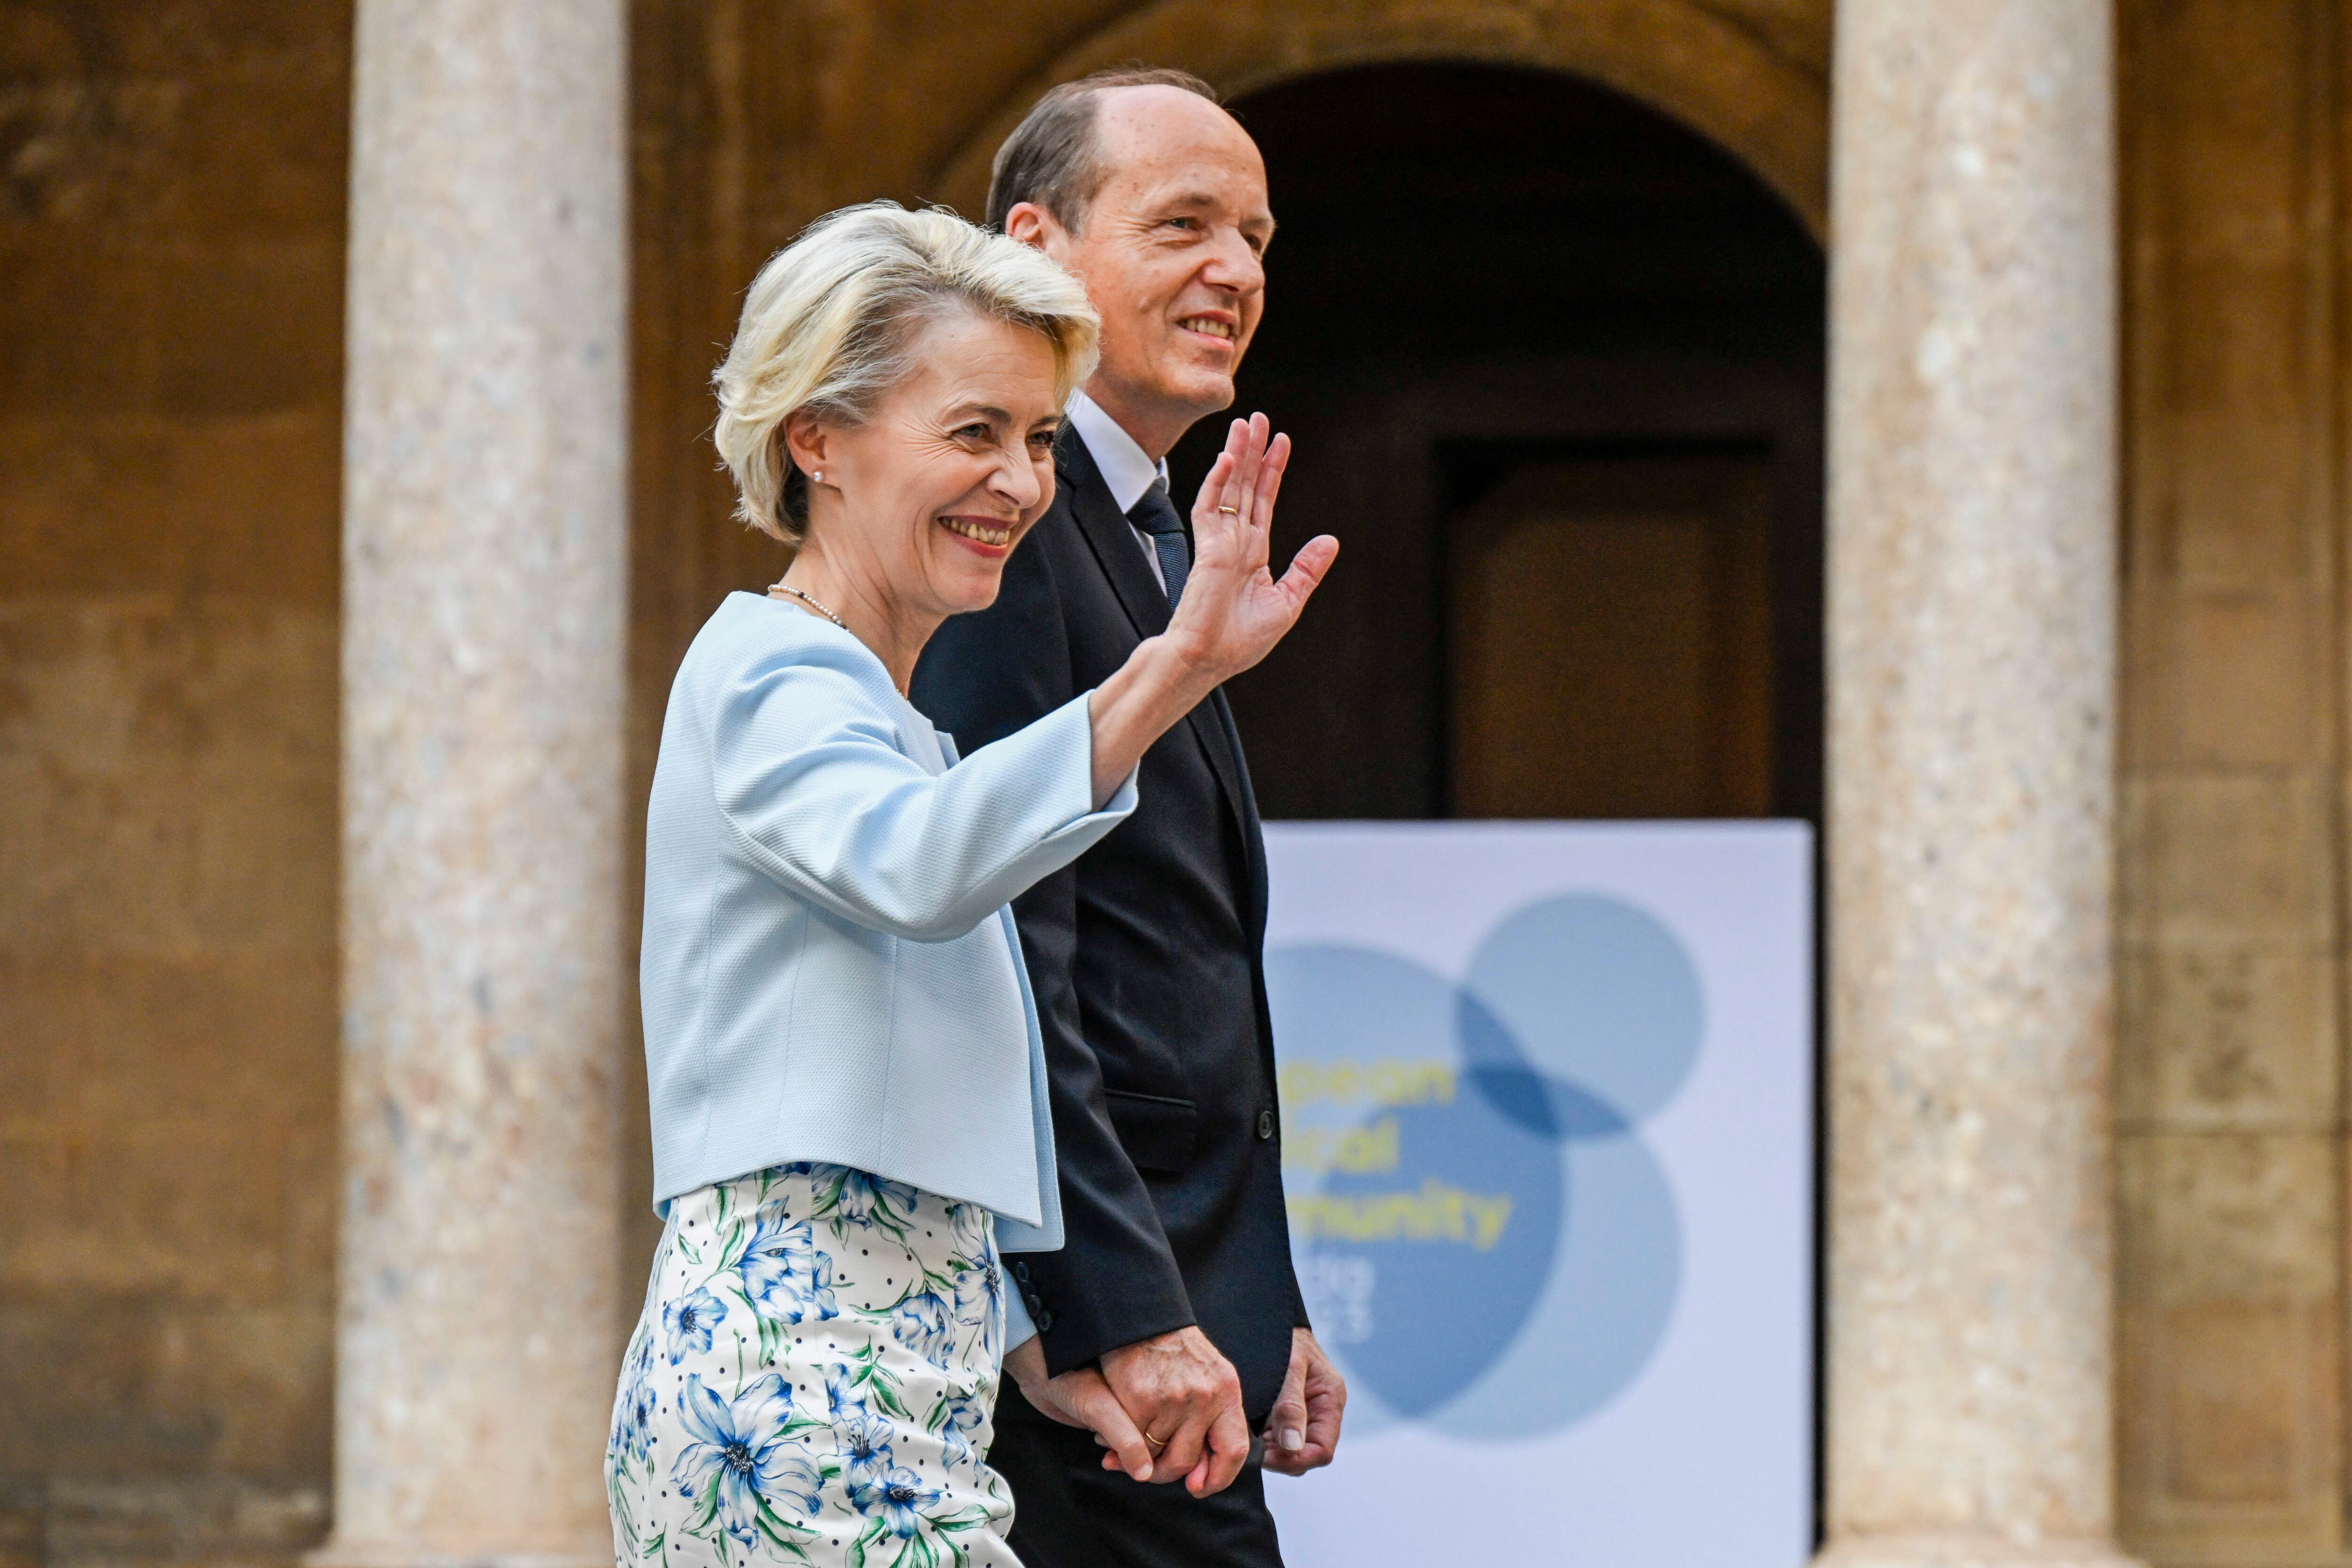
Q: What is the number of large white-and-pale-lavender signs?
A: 1